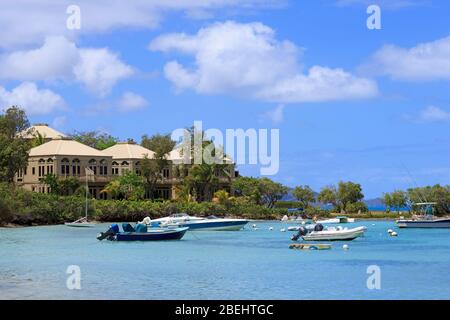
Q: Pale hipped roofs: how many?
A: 4